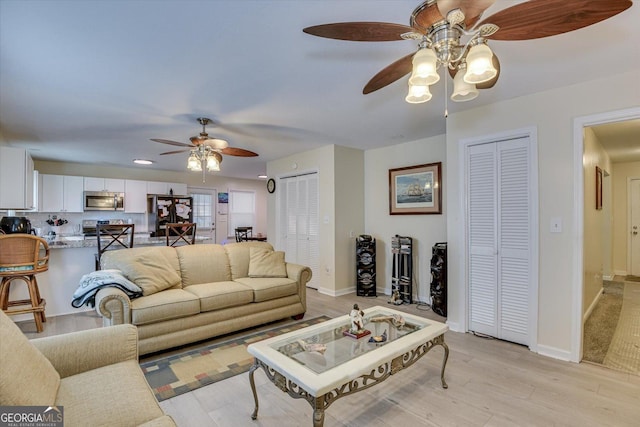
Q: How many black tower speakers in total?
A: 2